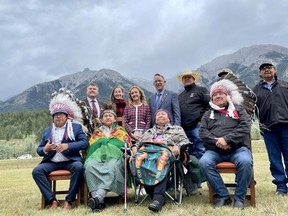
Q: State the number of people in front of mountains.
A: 11